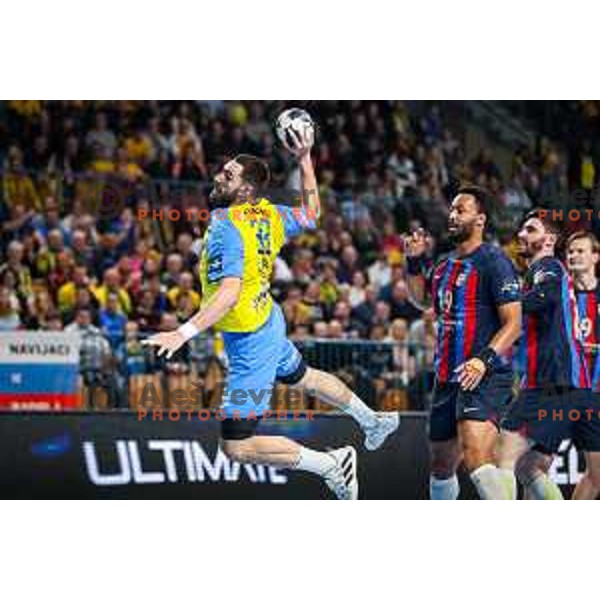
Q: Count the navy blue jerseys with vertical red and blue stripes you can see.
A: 3